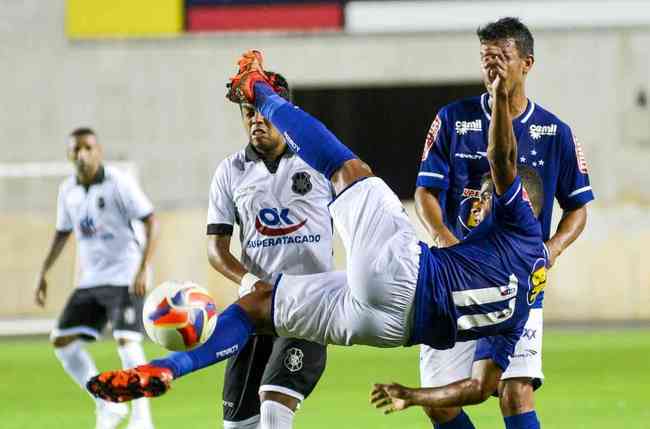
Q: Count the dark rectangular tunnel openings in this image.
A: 1